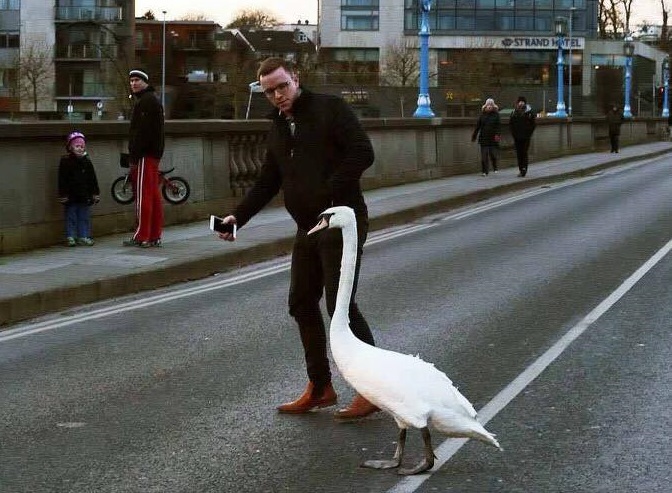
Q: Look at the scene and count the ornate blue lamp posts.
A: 4